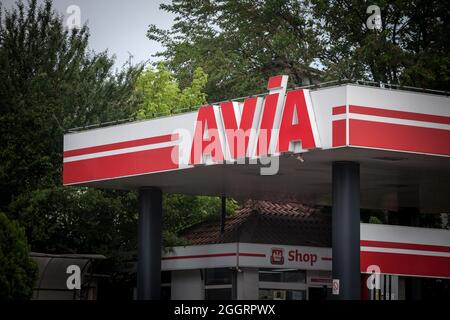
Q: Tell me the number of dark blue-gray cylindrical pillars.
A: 2